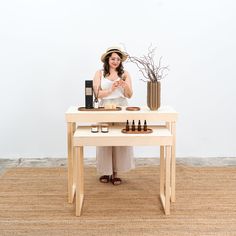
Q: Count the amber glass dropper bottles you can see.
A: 4